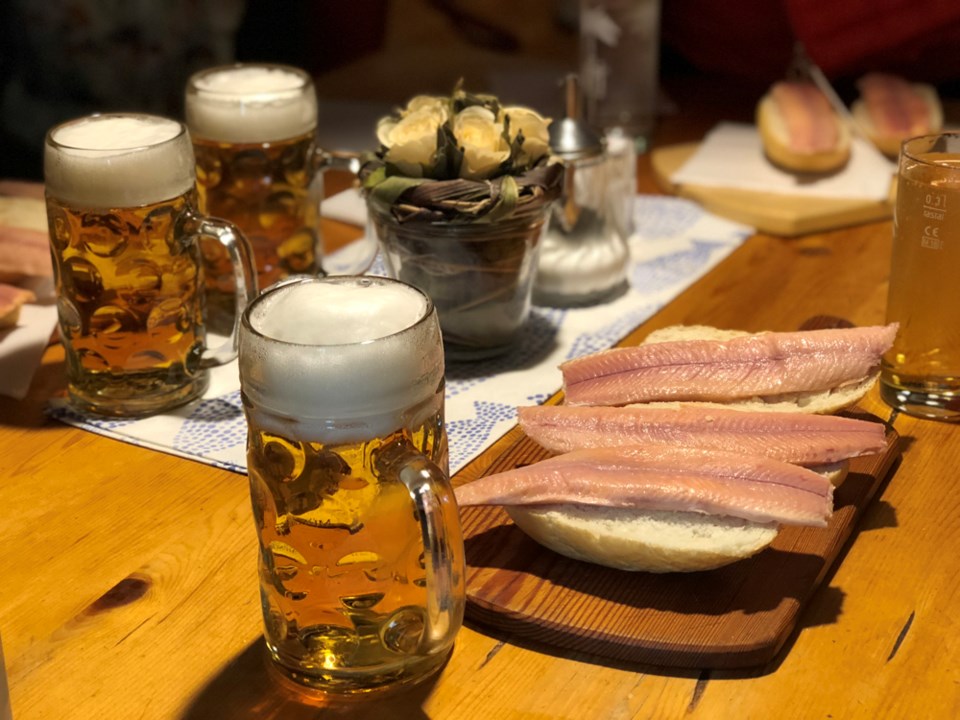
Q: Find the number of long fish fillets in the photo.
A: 3